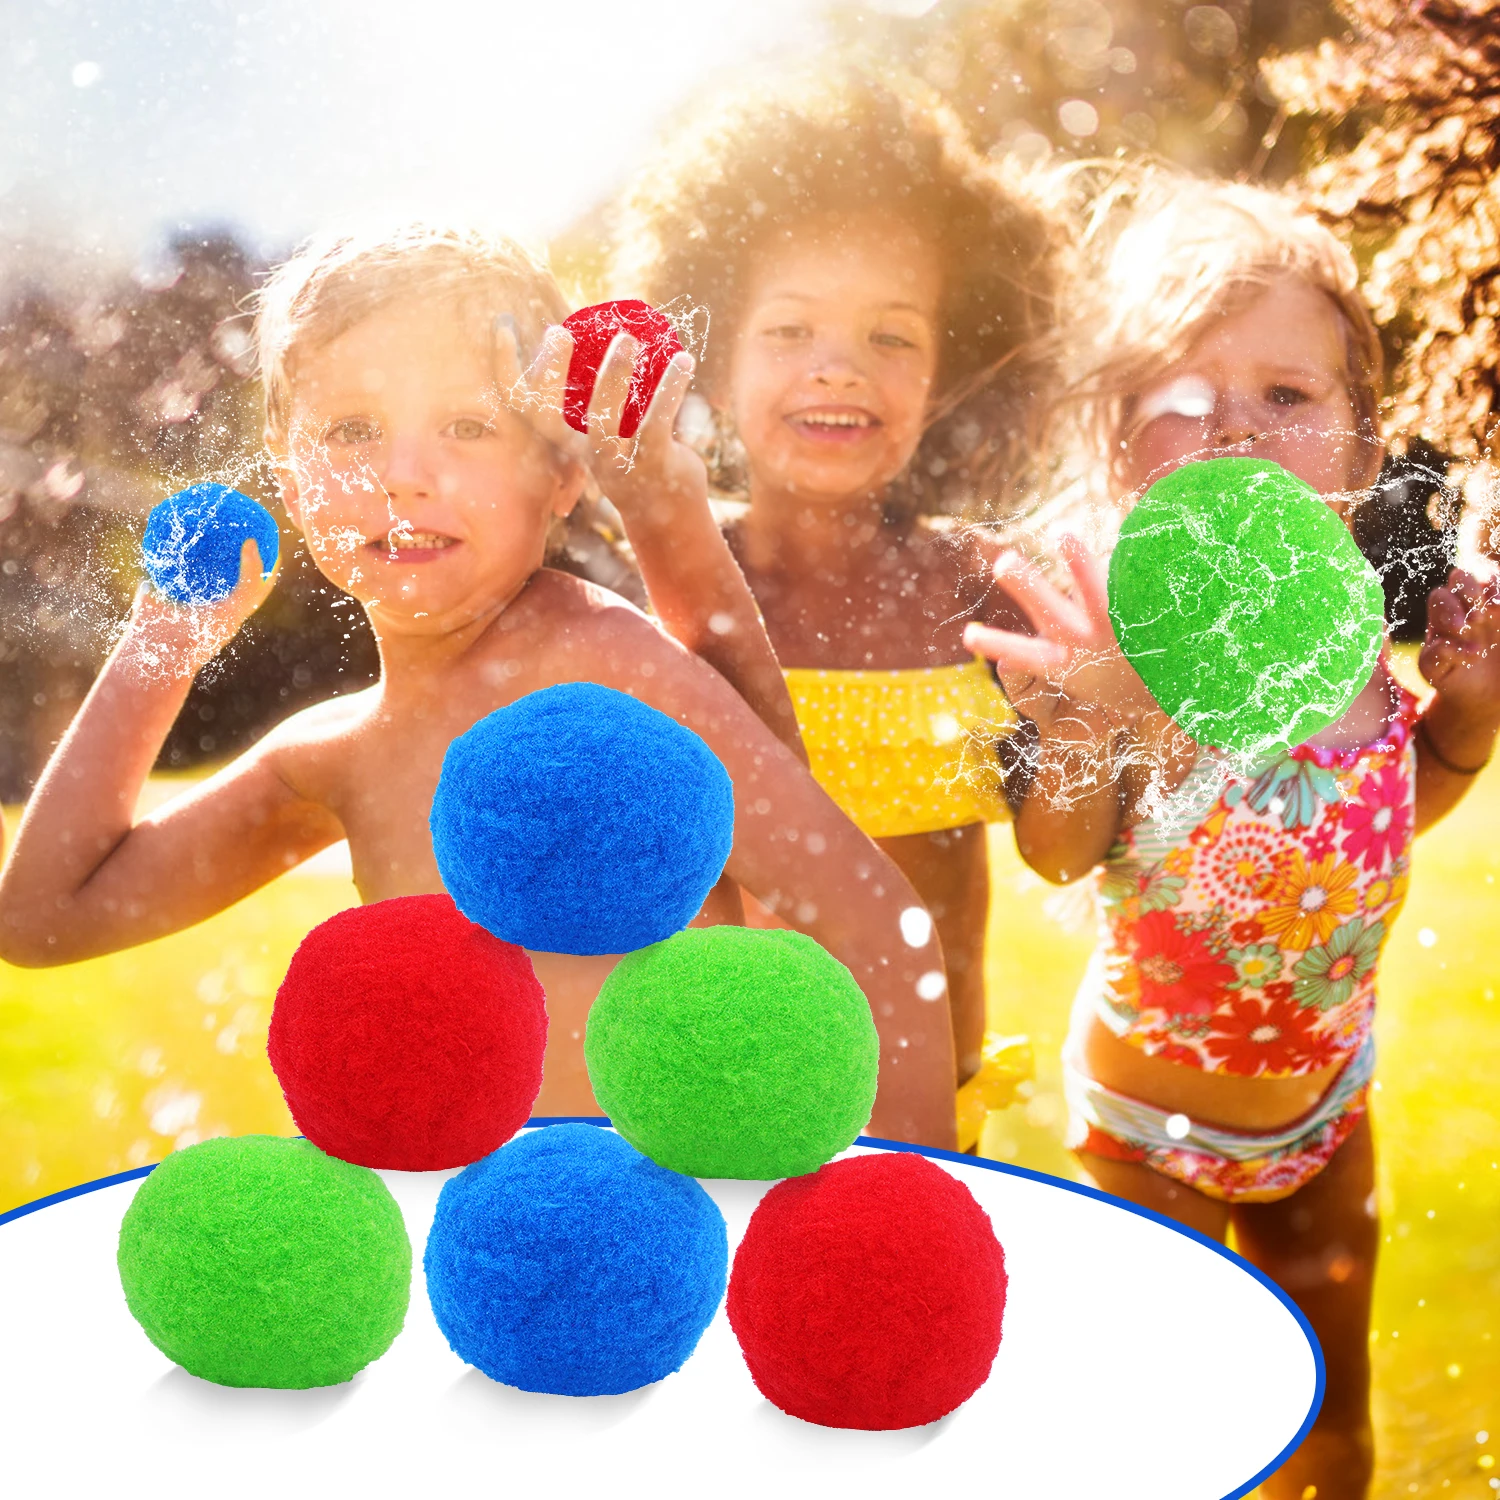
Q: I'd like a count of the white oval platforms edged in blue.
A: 1